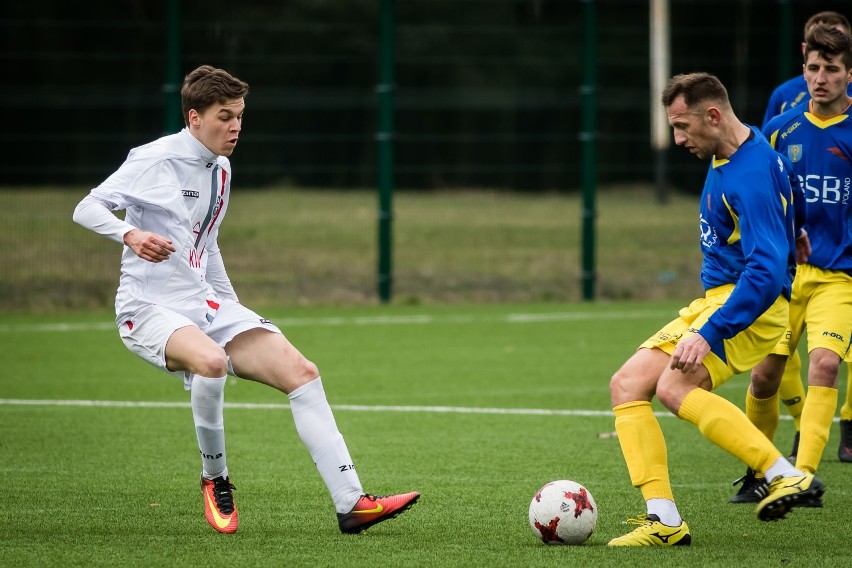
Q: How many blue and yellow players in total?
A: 3